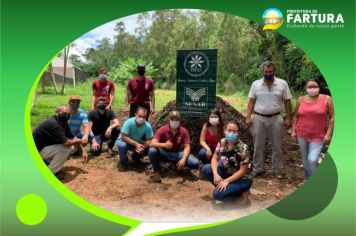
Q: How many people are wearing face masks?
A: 11